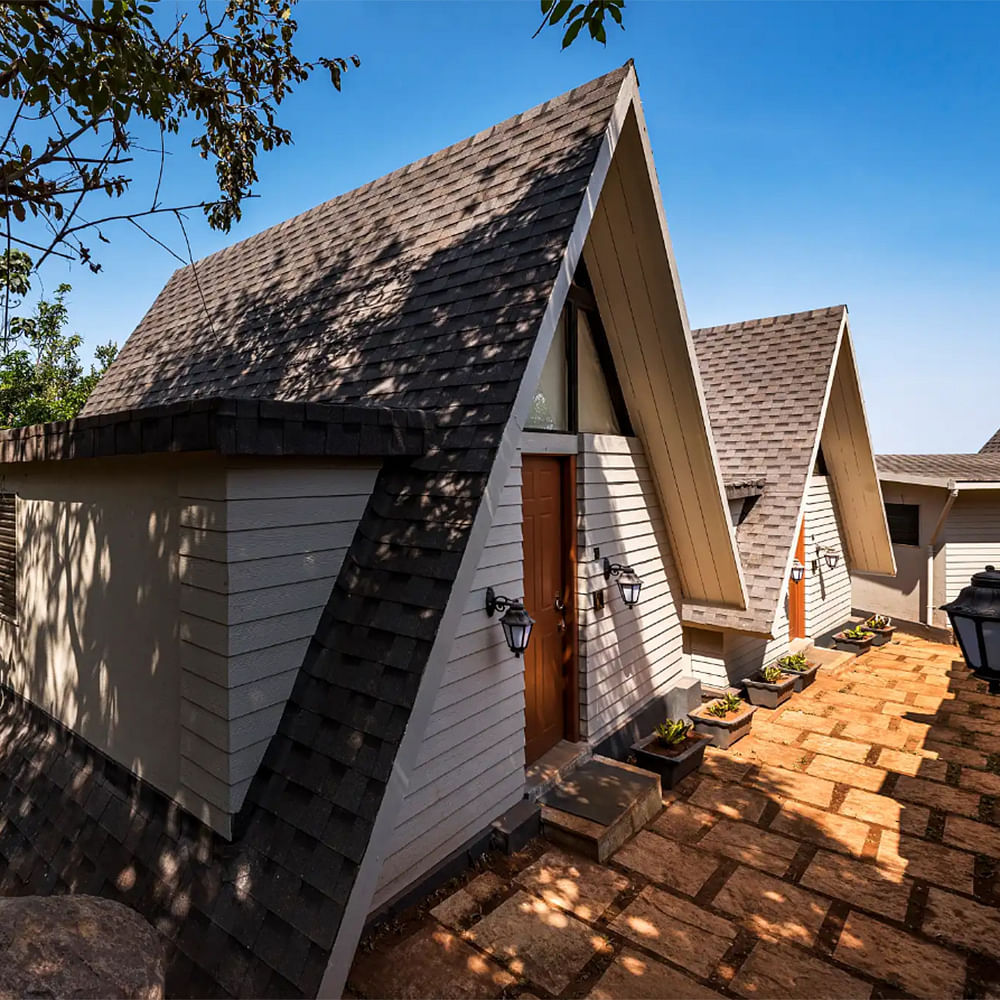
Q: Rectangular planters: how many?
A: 6